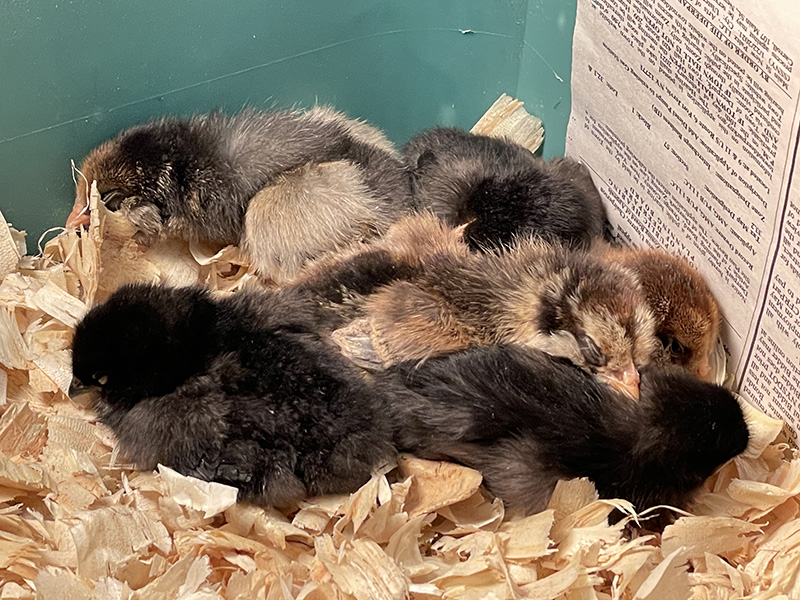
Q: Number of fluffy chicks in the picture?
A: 6